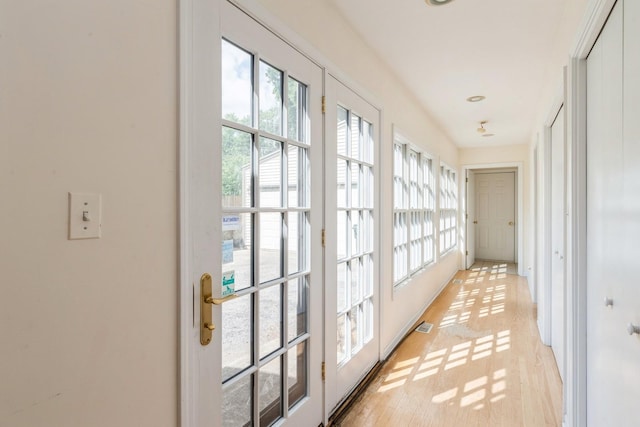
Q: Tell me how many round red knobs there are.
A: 0